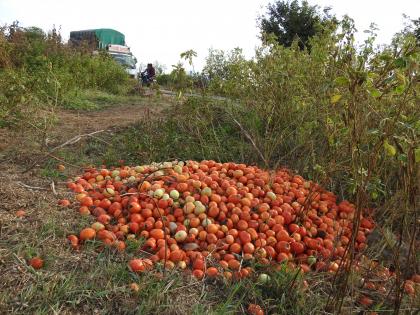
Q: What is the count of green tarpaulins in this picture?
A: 1